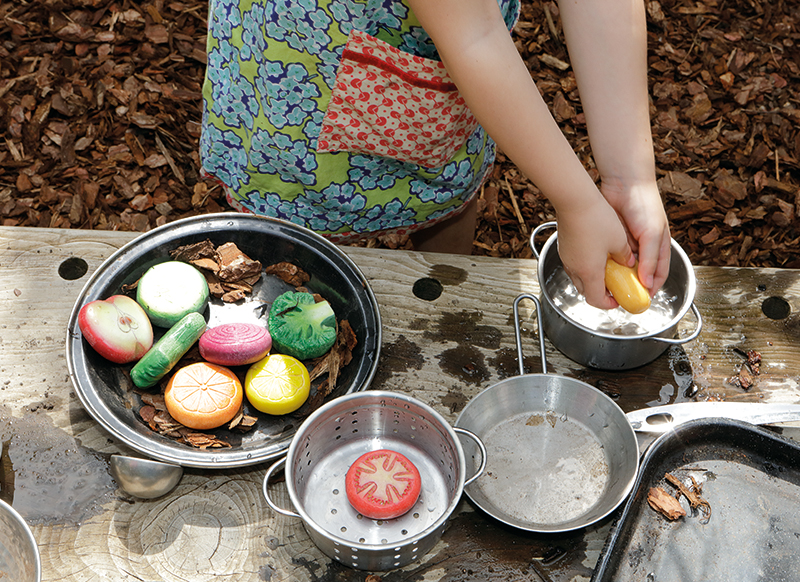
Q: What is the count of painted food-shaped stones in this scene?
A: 9